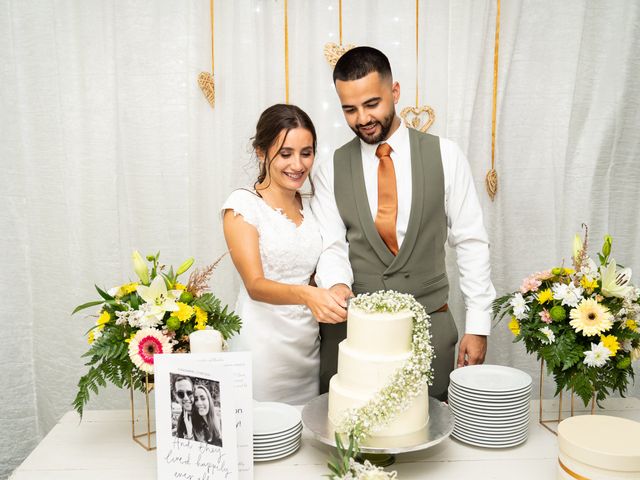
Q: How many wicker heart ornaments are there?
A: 4